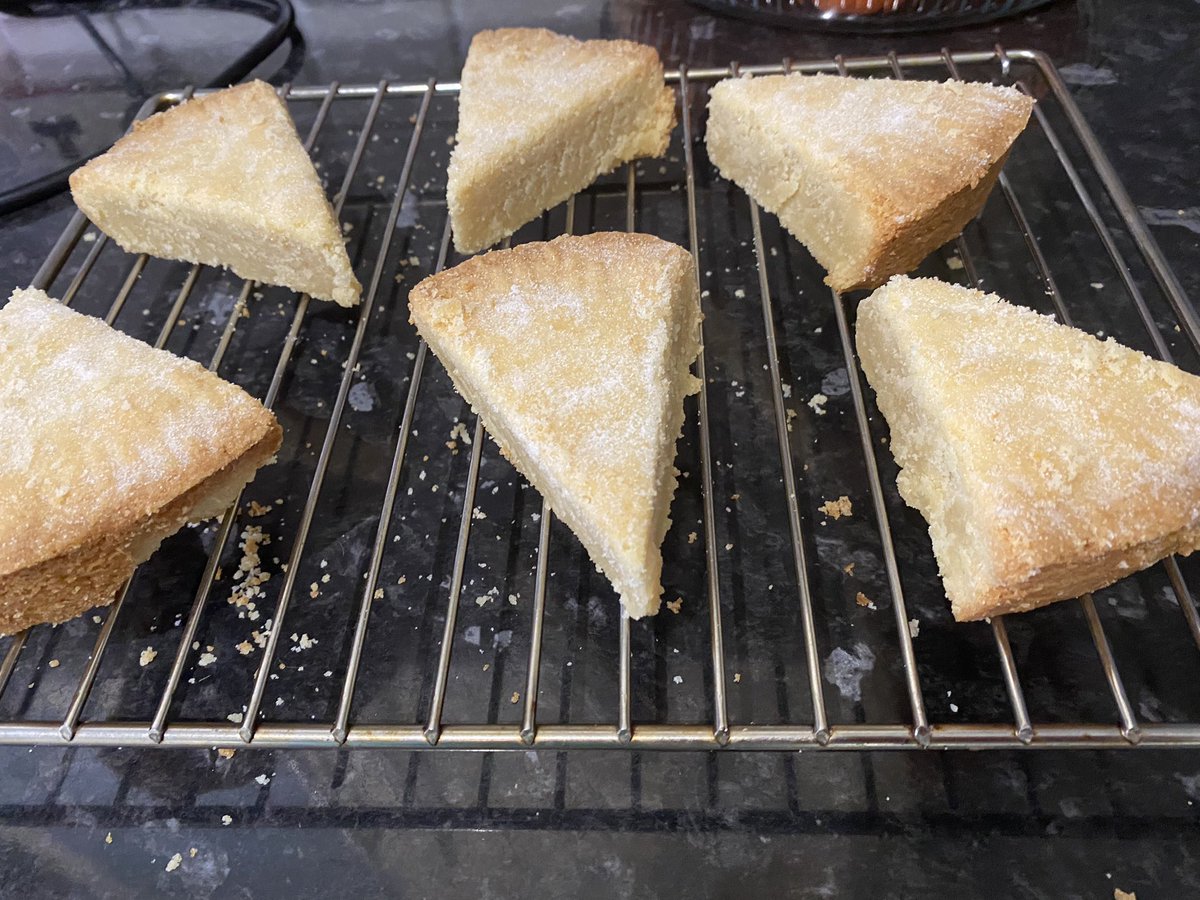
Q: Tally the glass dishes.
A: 1